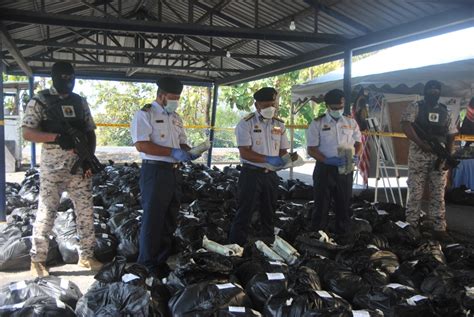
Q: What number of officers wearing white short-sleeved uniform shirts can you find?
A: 3